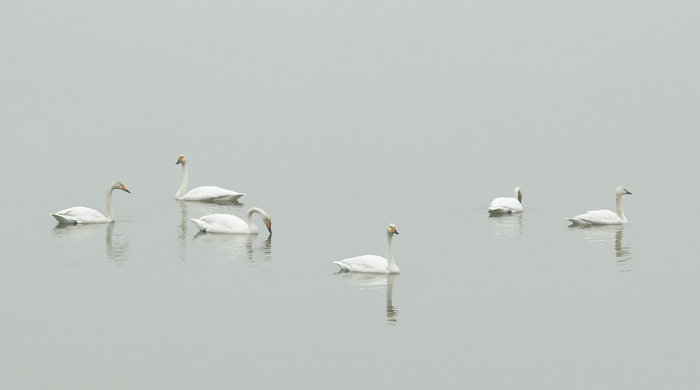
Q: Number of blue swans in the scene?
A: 0